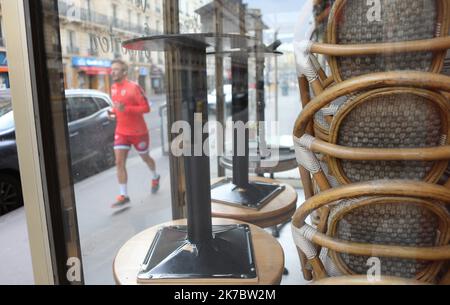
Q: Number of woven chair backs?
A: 3